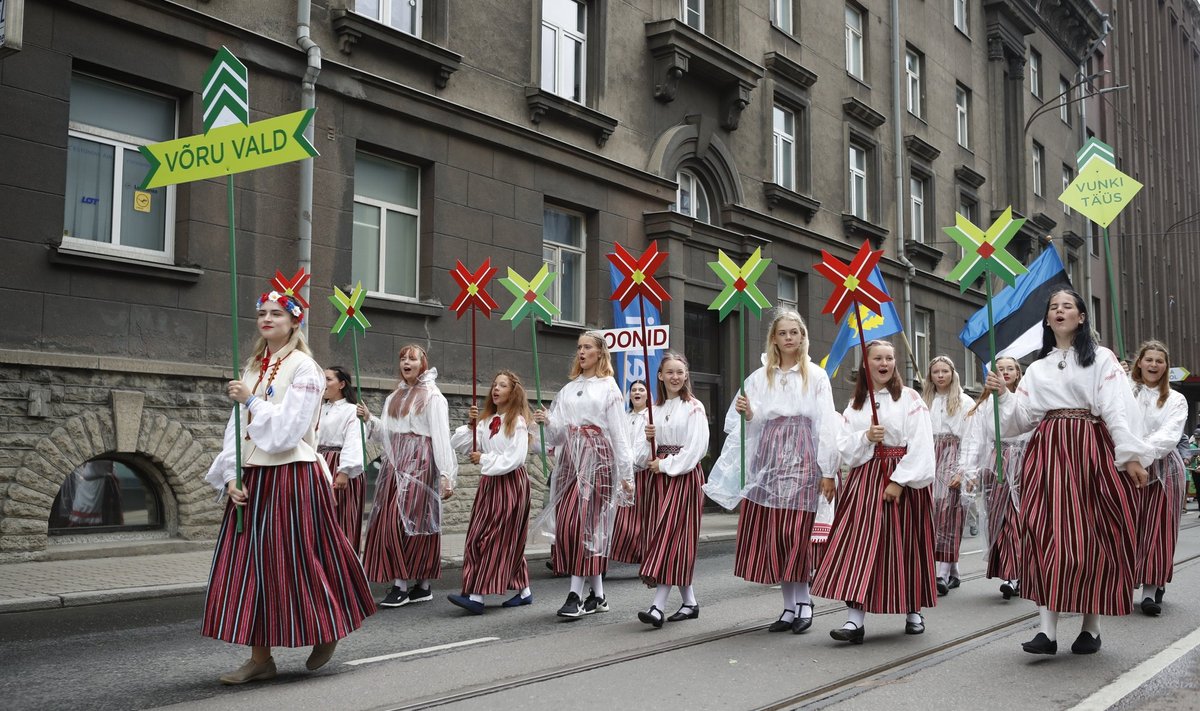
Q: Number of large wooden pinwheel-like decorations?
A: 8